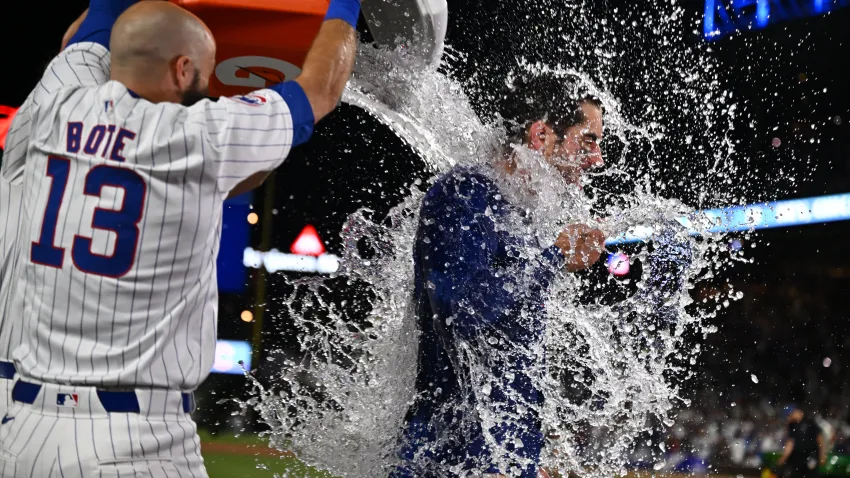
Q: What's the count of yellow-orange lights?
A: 2